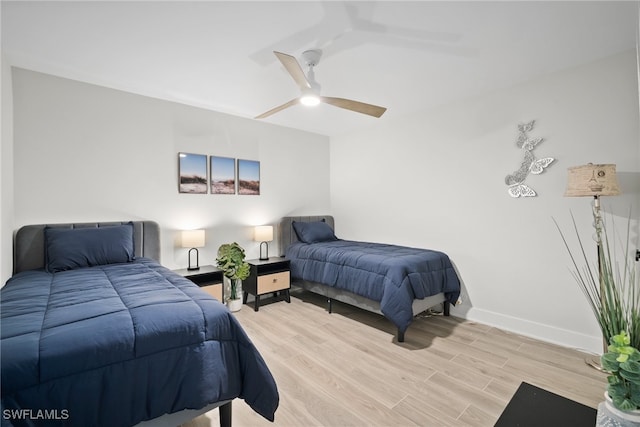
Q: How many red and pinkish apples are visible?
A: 0